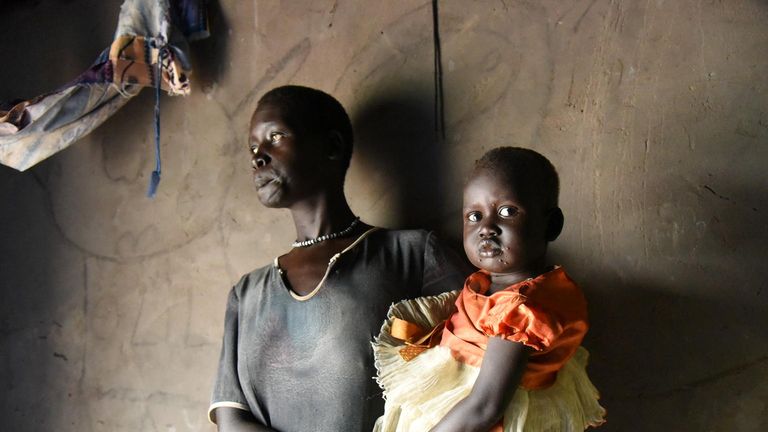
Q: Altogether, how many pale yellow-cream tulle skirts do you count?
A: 1